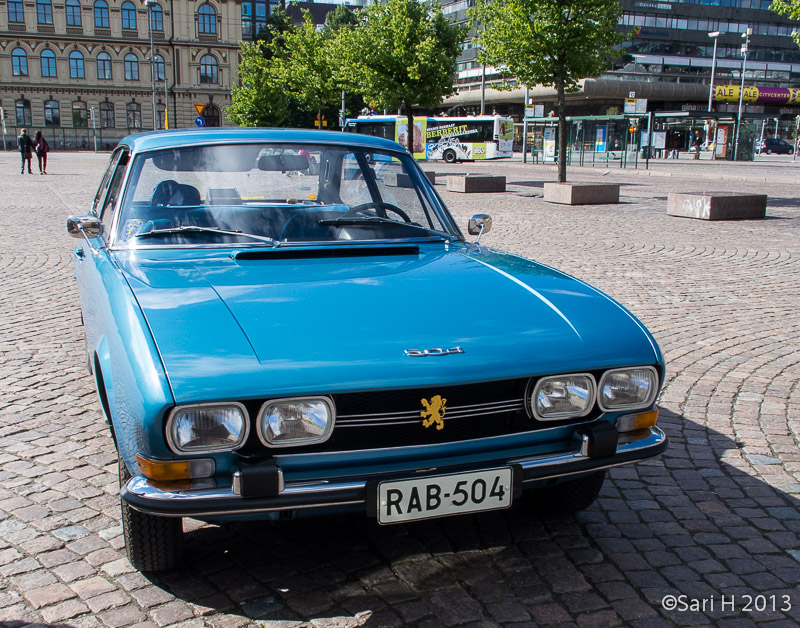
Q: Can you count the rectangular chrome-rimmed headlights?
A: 4